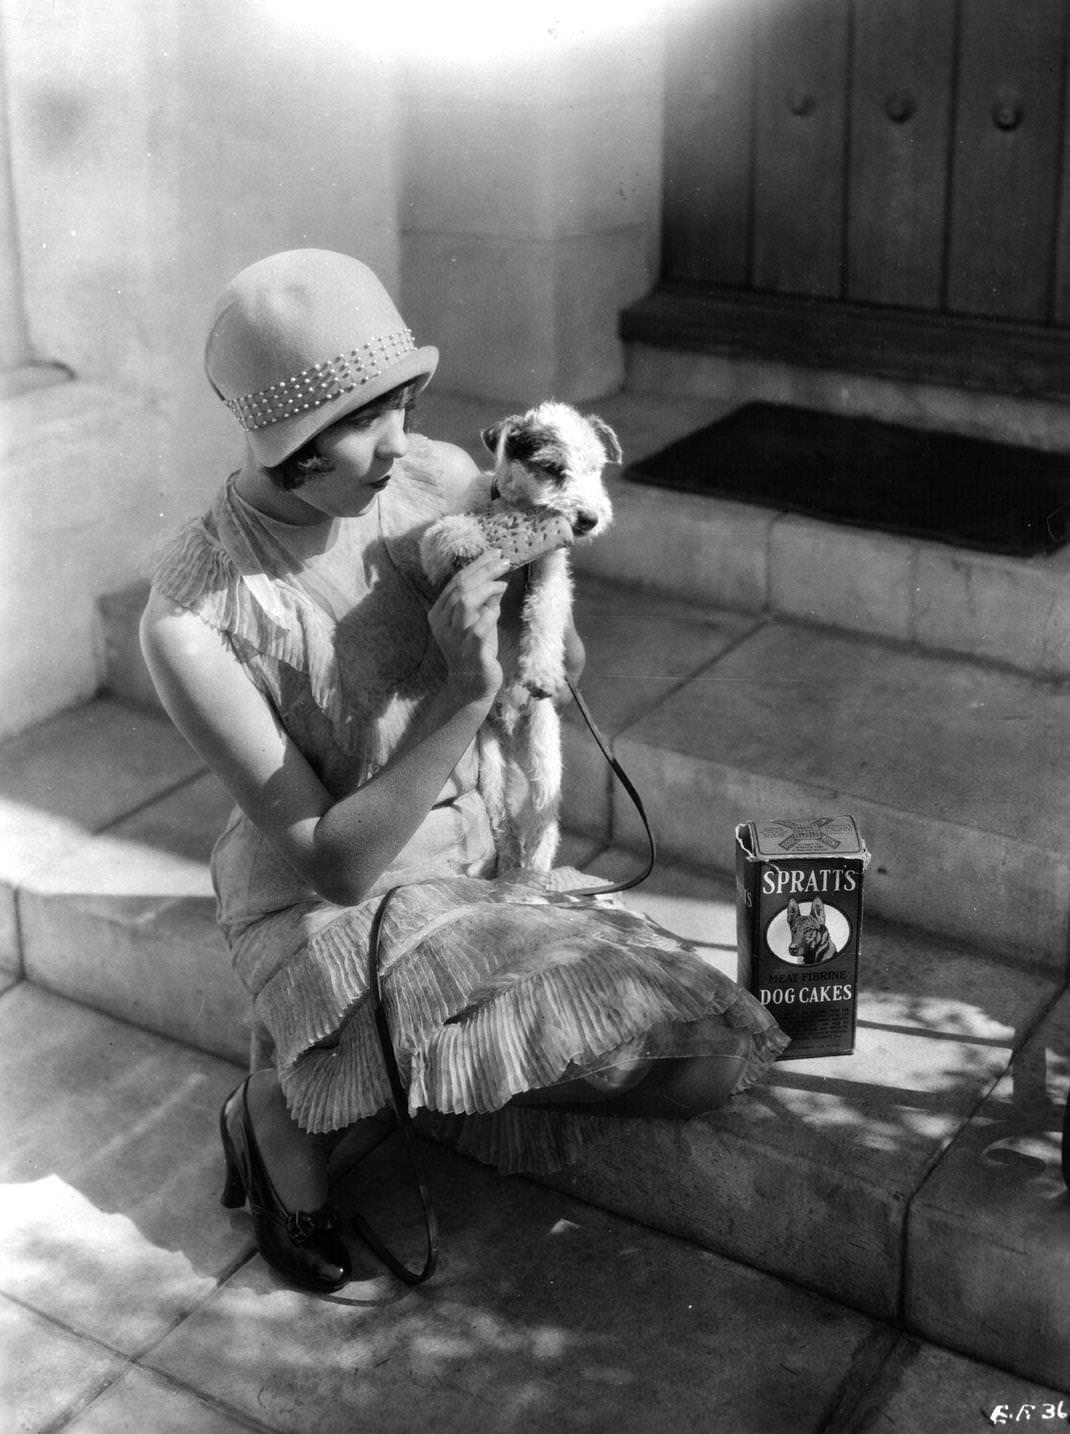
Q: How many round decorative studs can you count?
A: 3